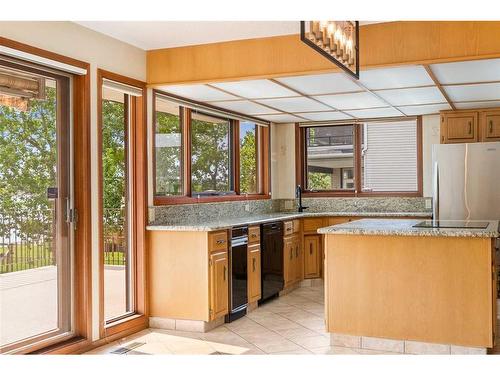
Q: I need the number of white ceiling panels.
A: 15